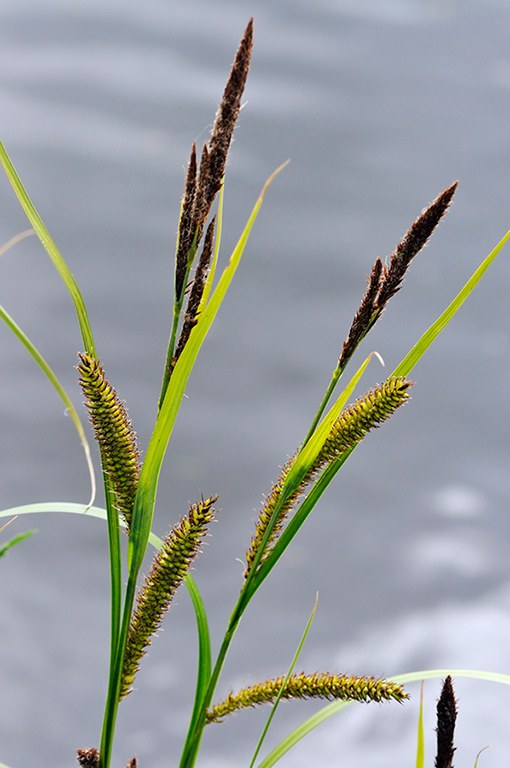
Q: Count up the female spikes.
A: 4